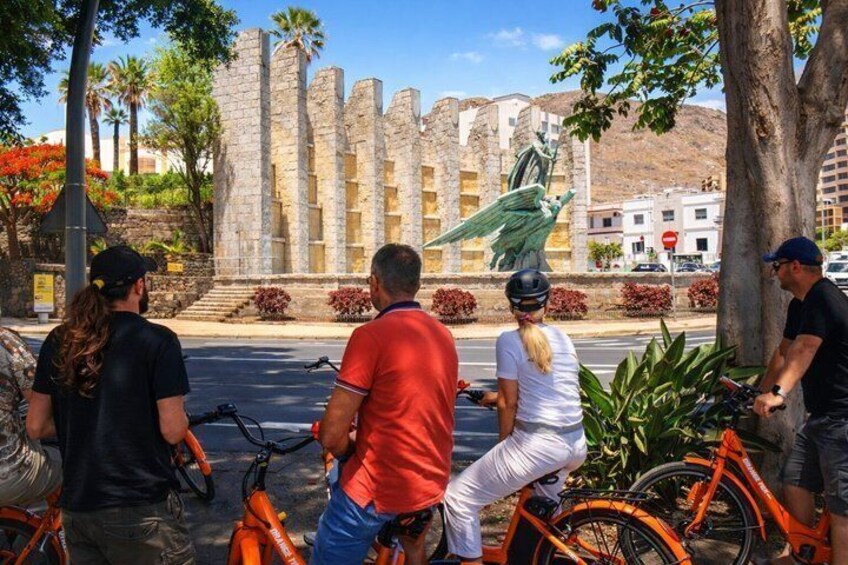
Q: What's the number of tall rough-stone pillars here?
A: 9